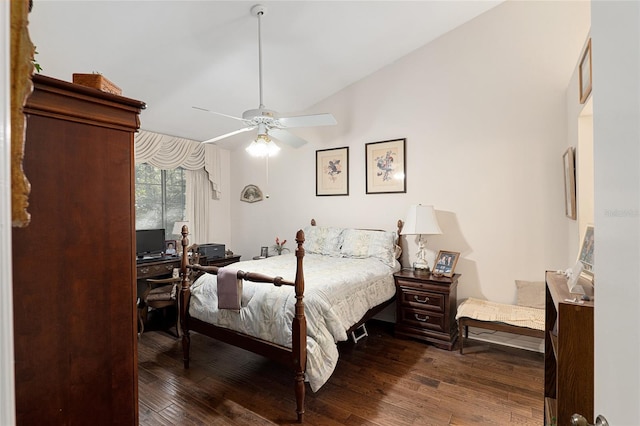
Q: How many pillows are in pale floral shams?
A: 2